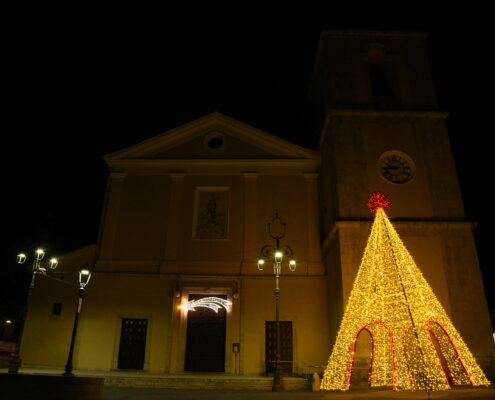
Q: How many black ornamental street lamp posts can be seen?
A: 3